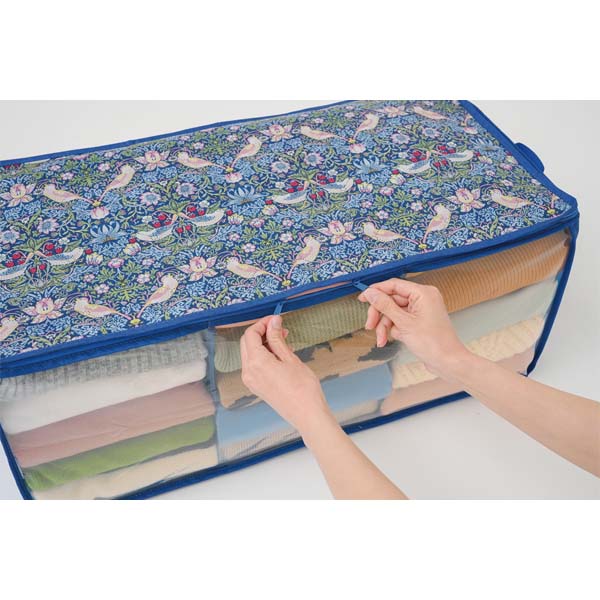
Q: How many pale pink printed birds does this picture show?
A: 15